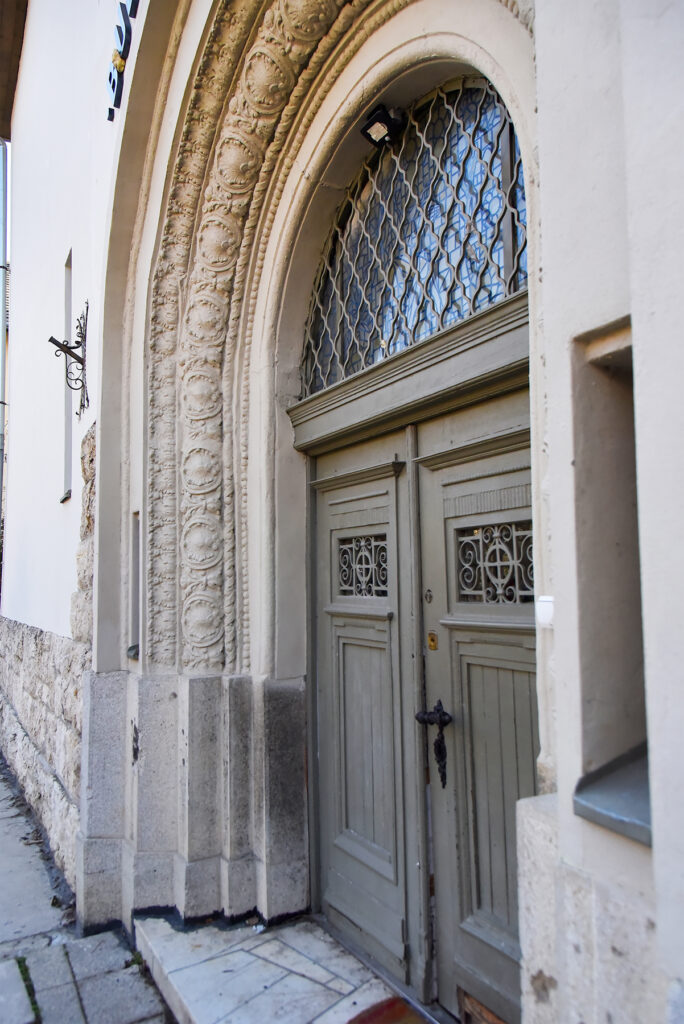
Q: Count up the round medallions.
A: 9